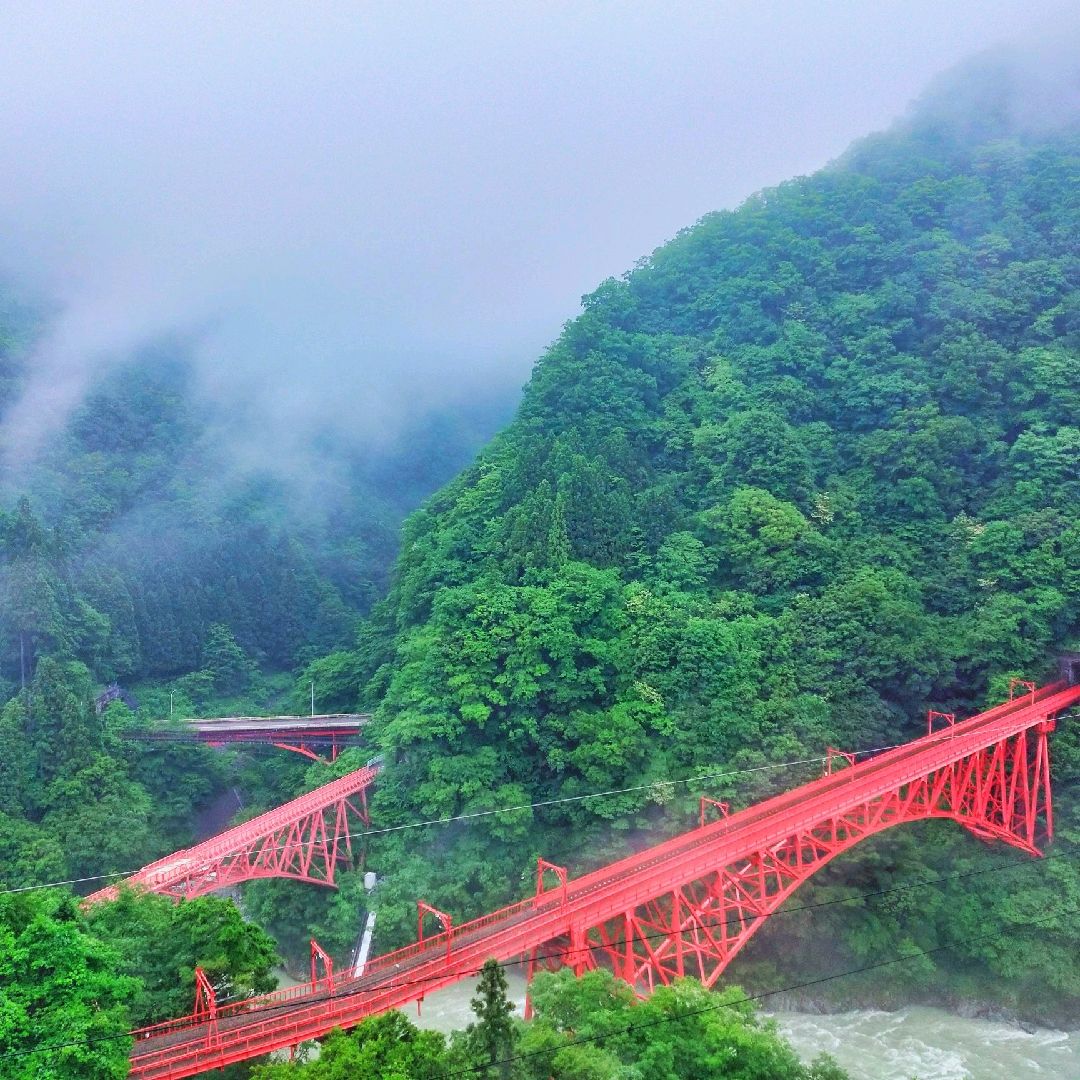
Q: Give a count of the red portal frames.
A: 8